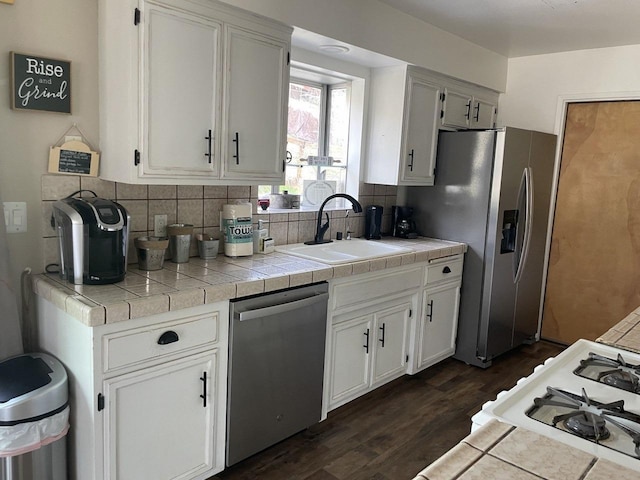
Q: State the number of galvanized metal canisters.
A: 3